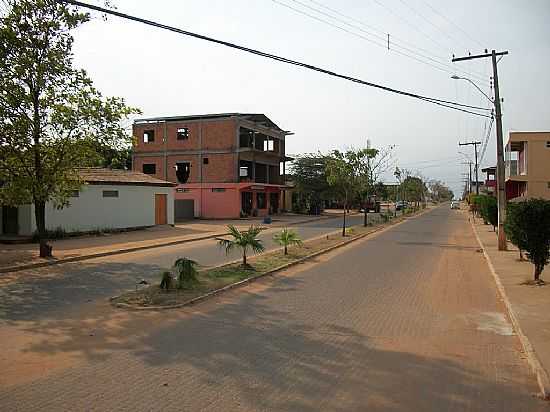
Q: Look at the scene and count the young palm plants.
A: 4